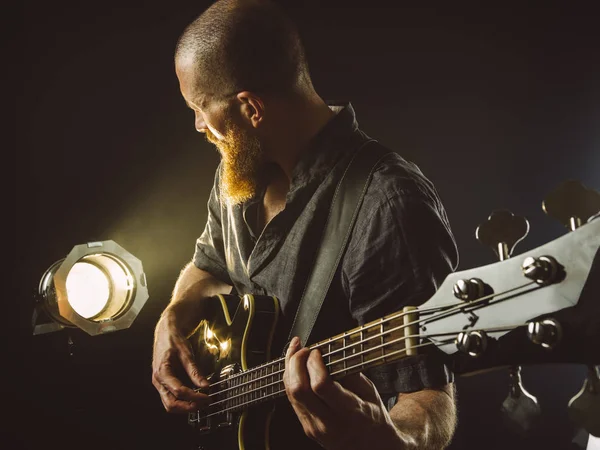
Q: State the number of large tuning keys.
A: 4